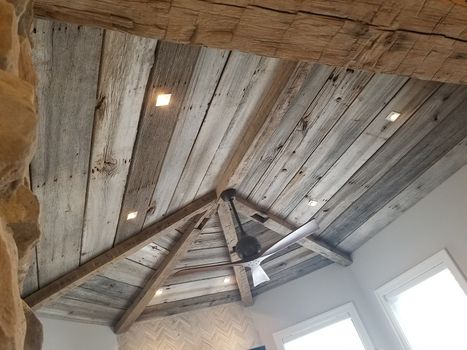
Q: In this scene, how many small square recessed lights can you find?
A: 6